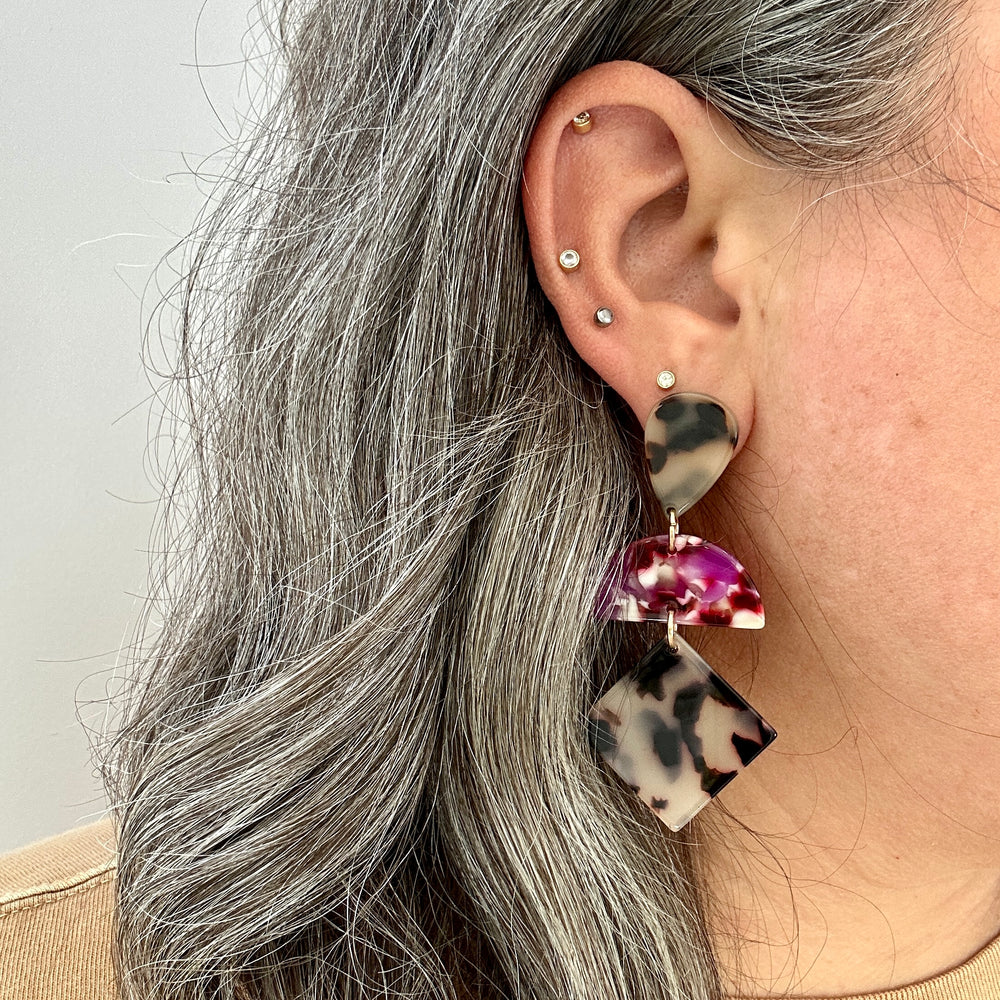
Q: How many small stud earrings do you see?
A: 4